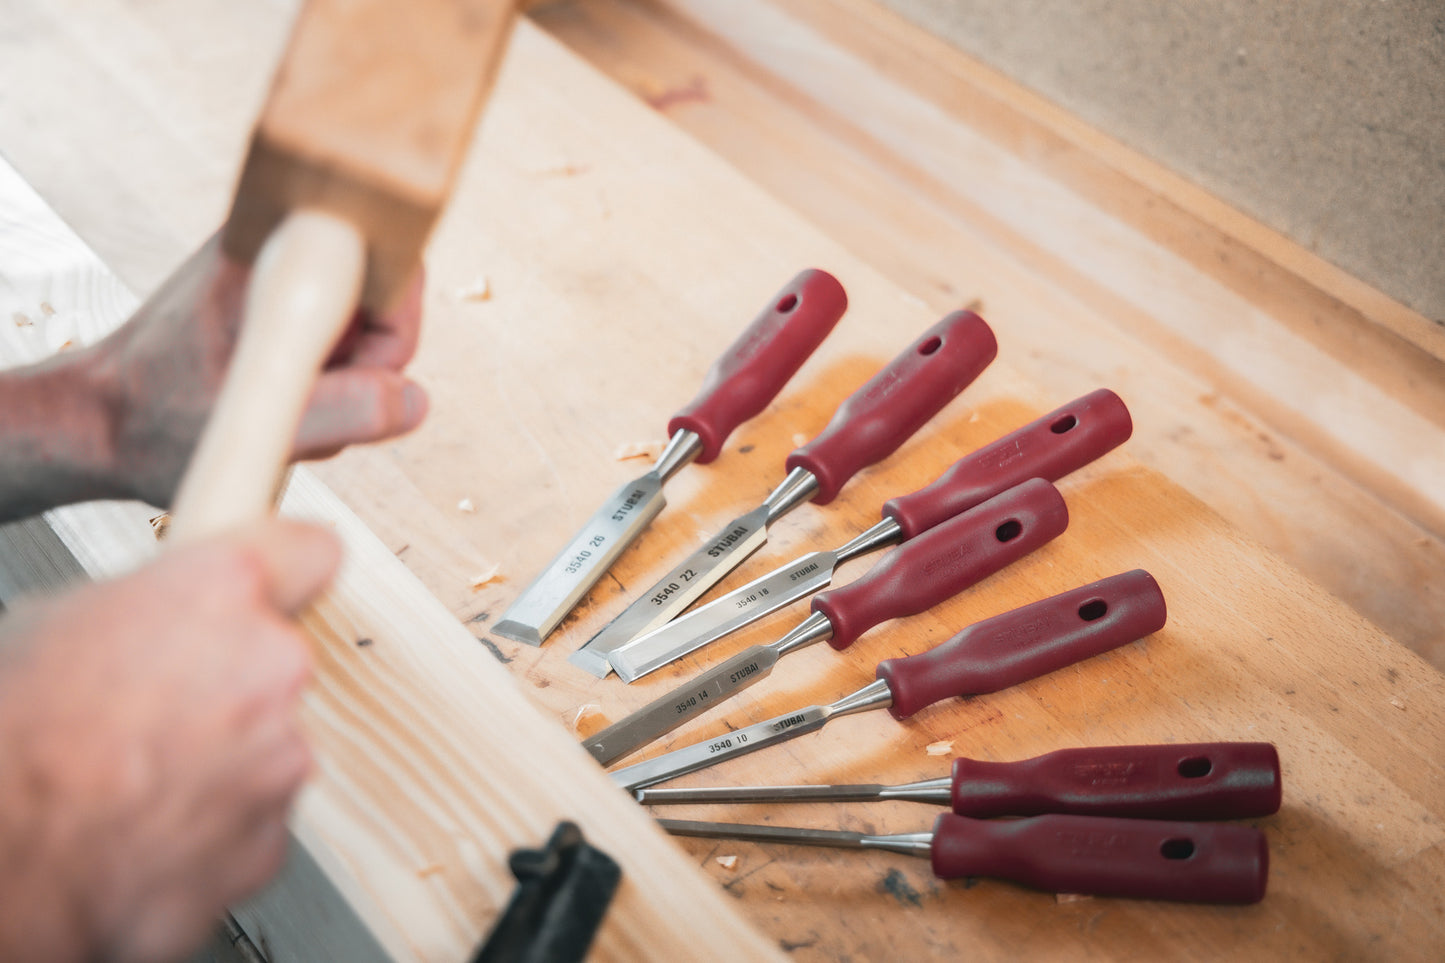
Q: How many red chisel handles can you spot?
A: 7